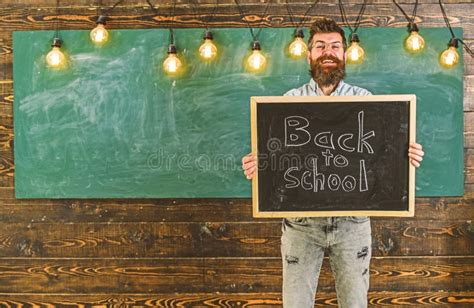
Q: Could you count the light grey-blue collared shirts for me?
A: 1